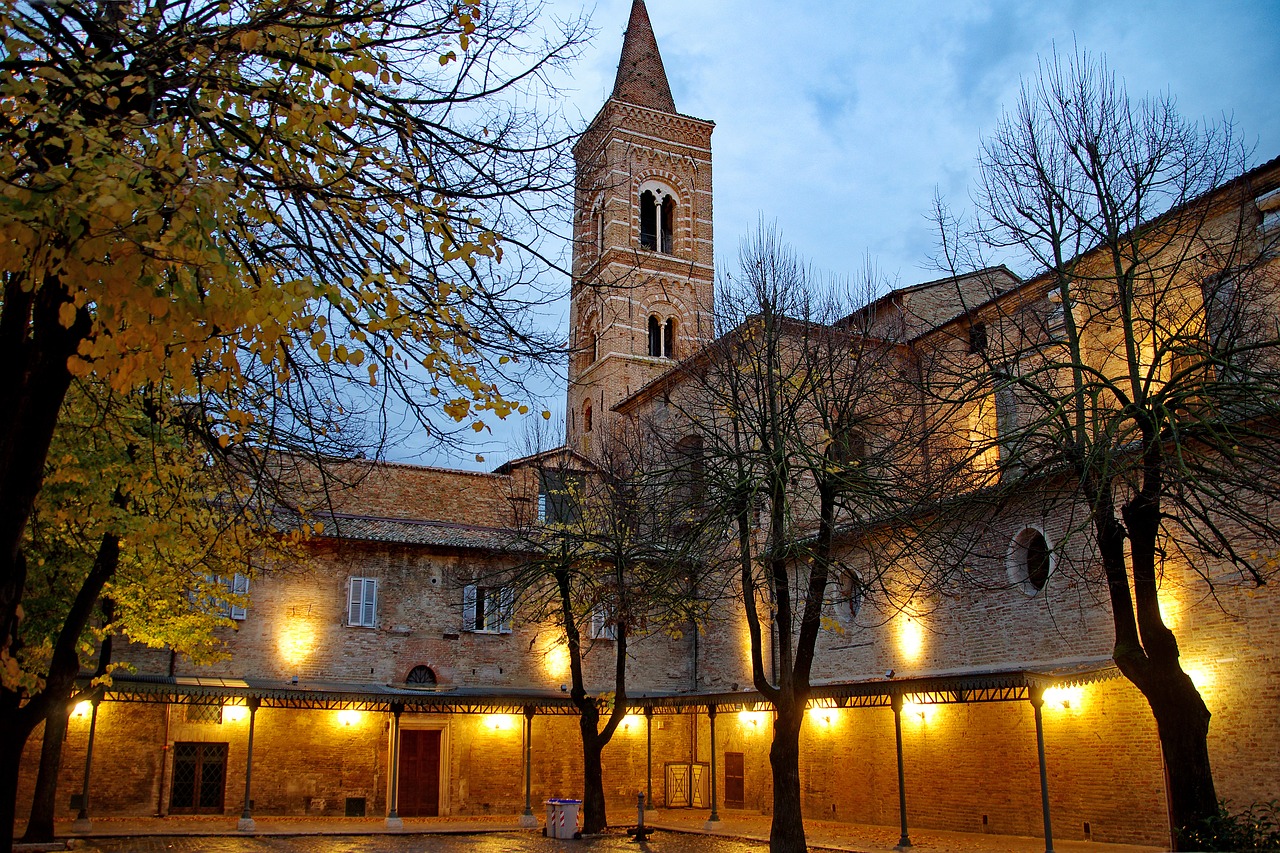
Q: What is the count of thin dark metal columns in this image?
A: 8